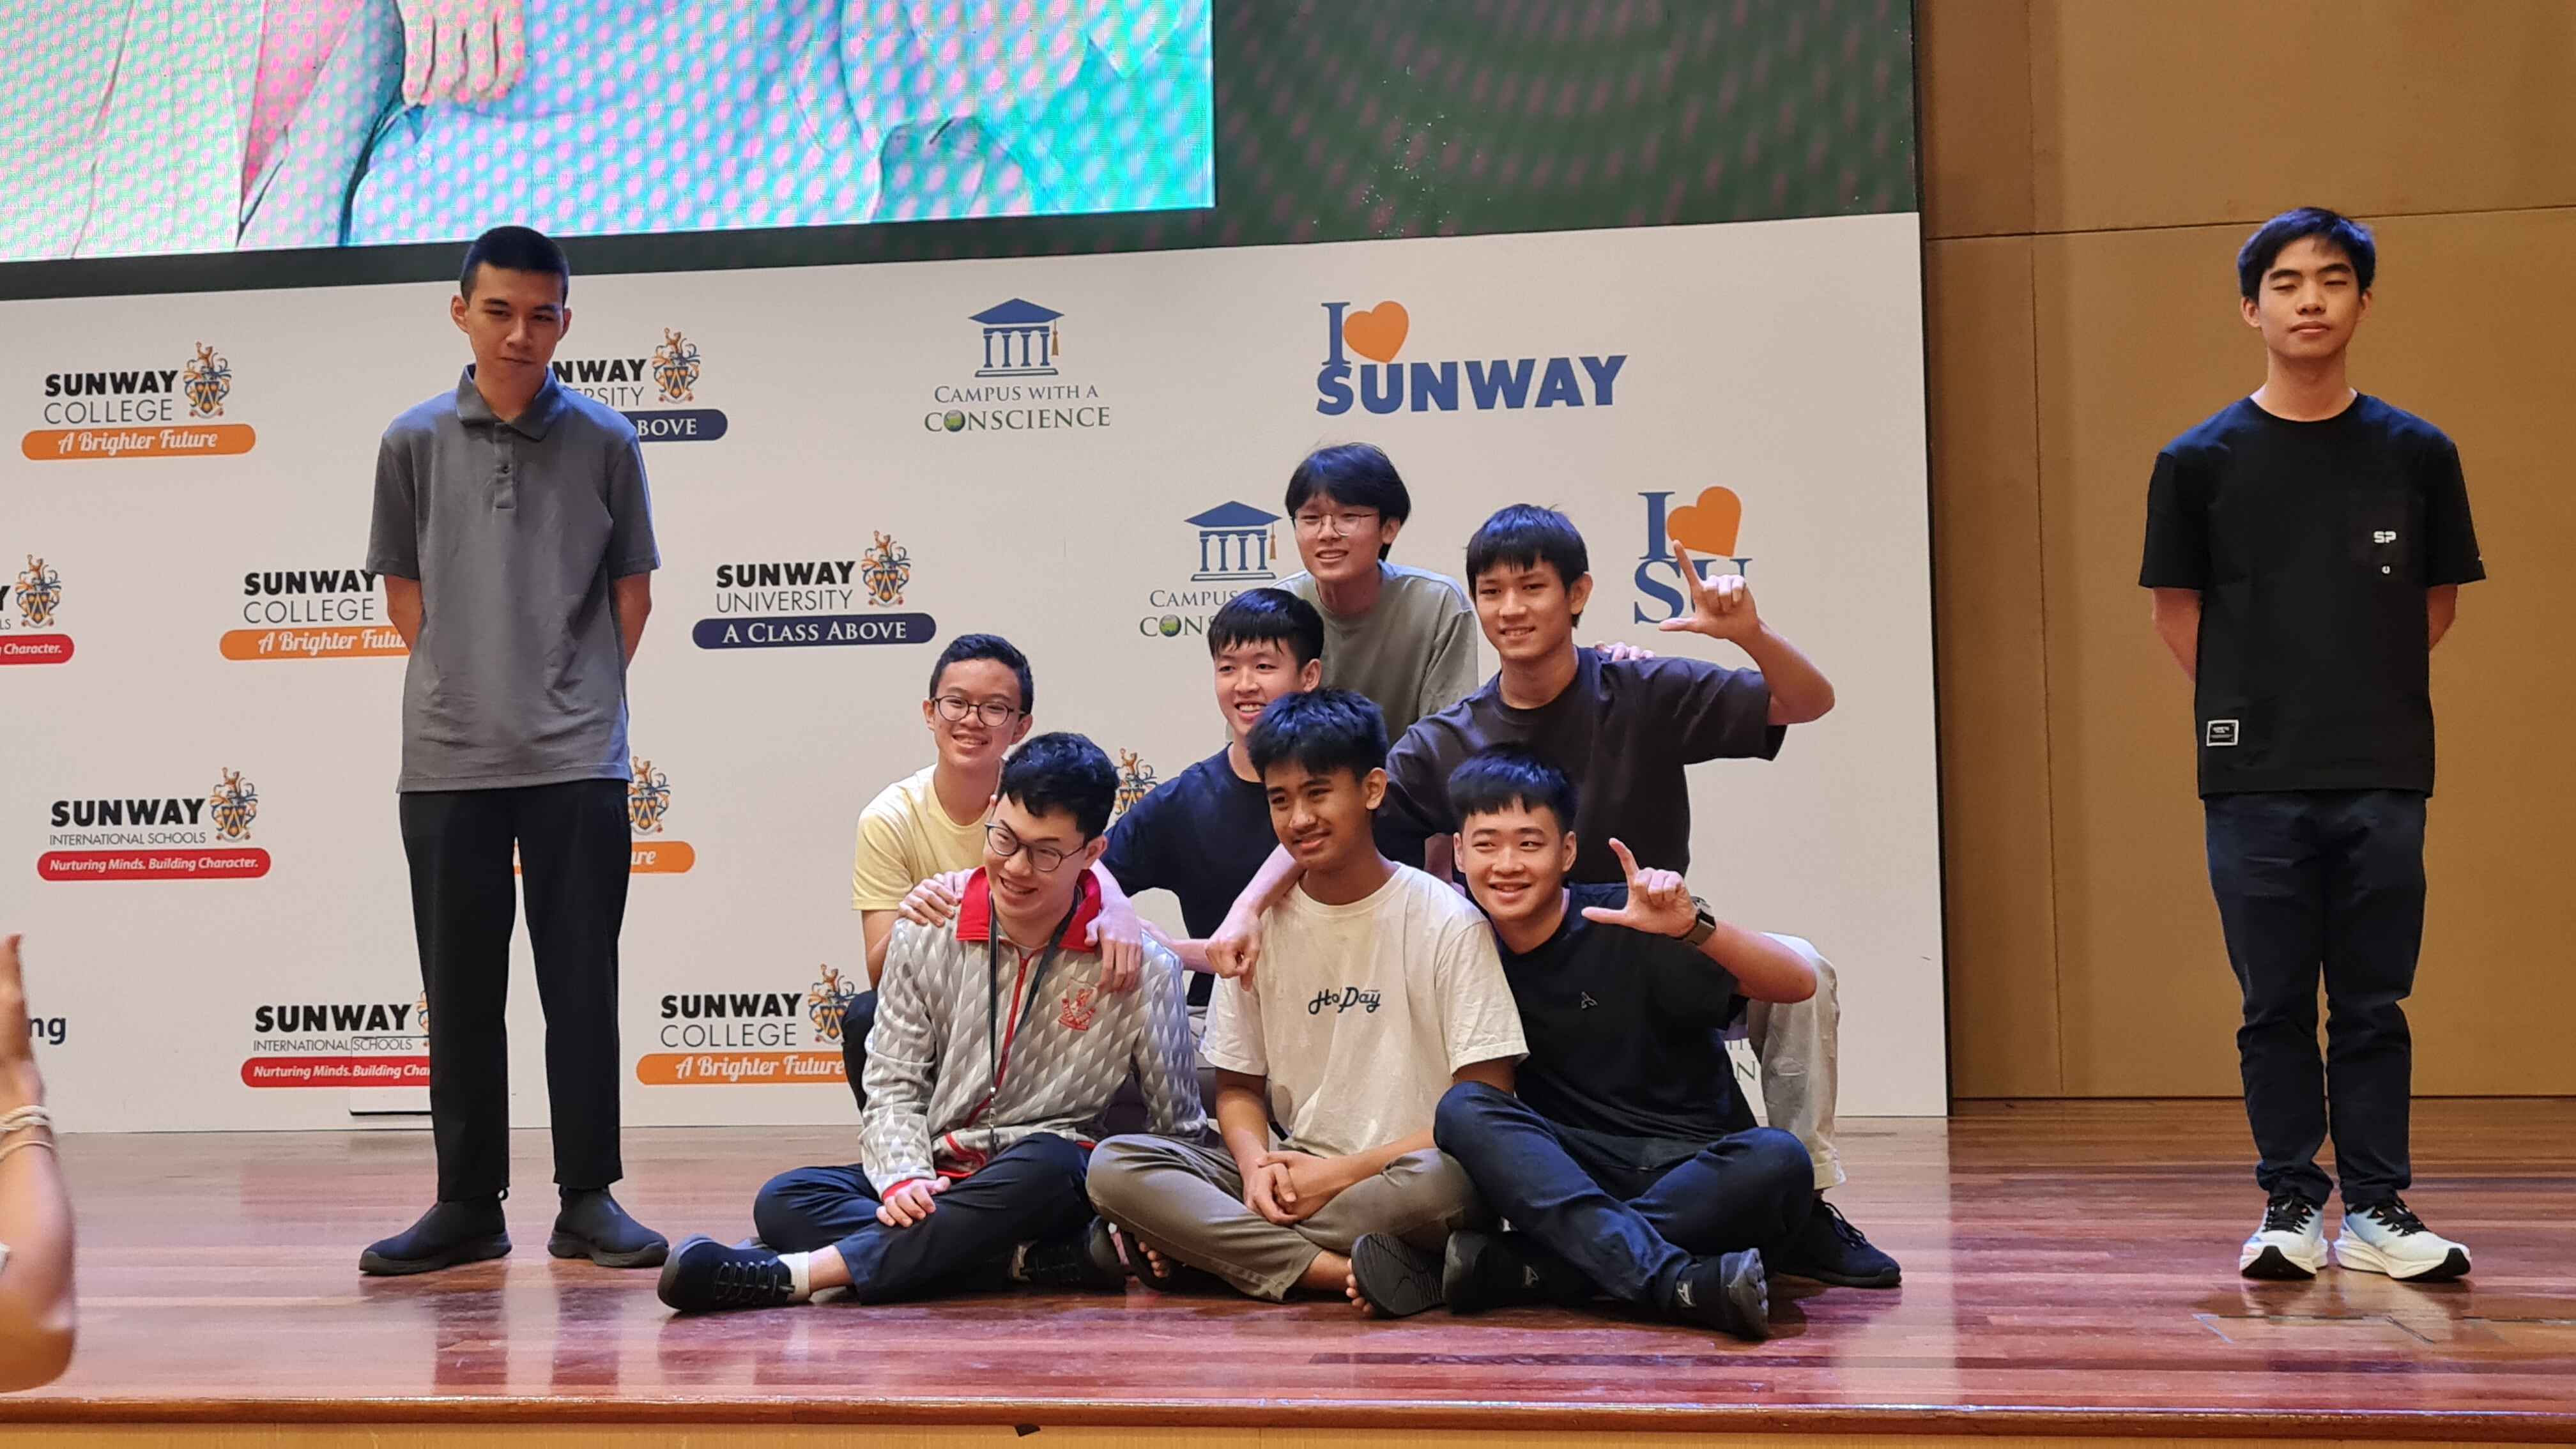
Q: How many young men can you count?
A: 9